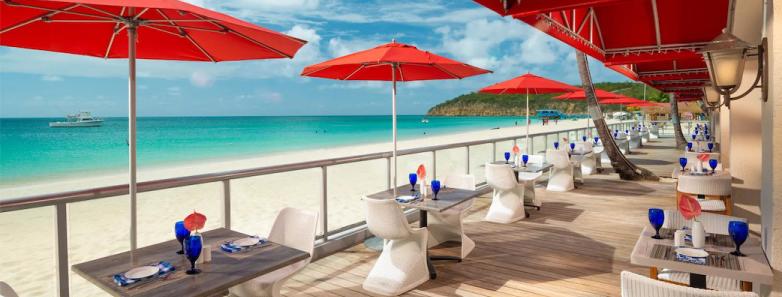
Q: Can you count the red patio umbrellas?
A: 6